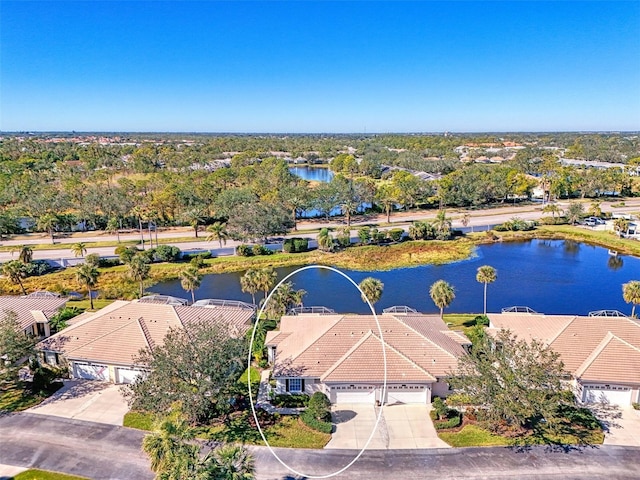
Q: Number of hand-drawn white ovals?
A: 1